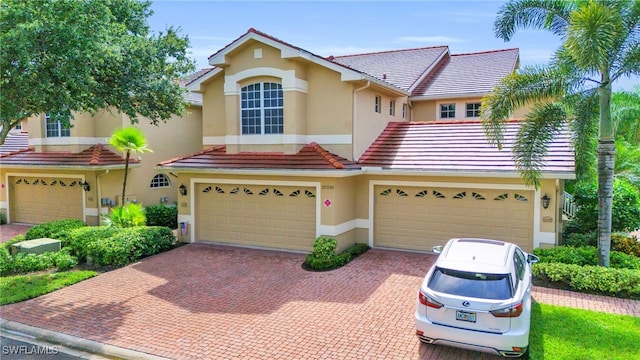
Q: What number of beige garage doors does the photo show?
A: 3